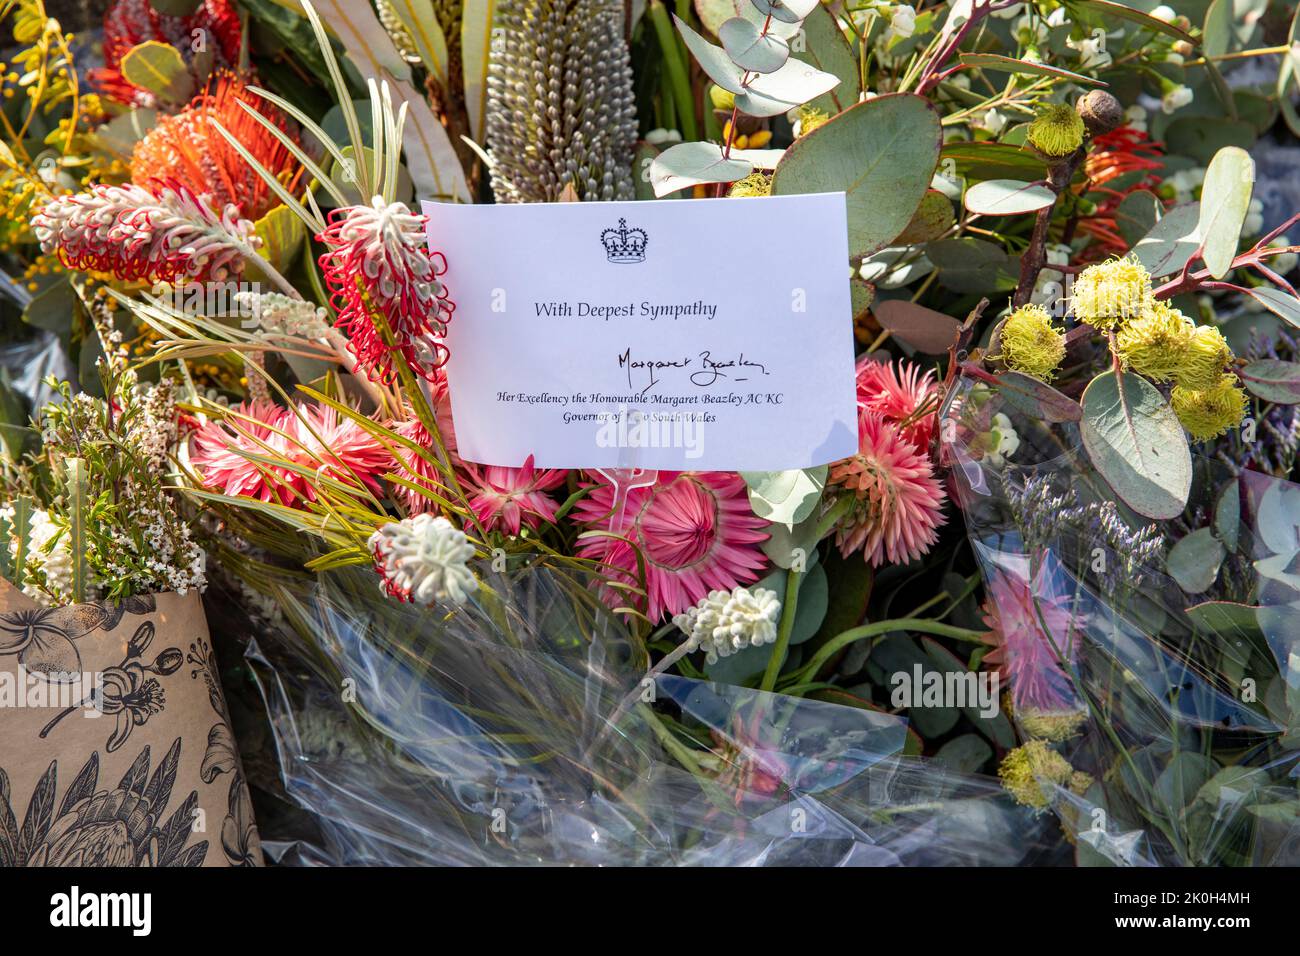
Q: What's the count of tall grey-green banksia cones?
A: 1